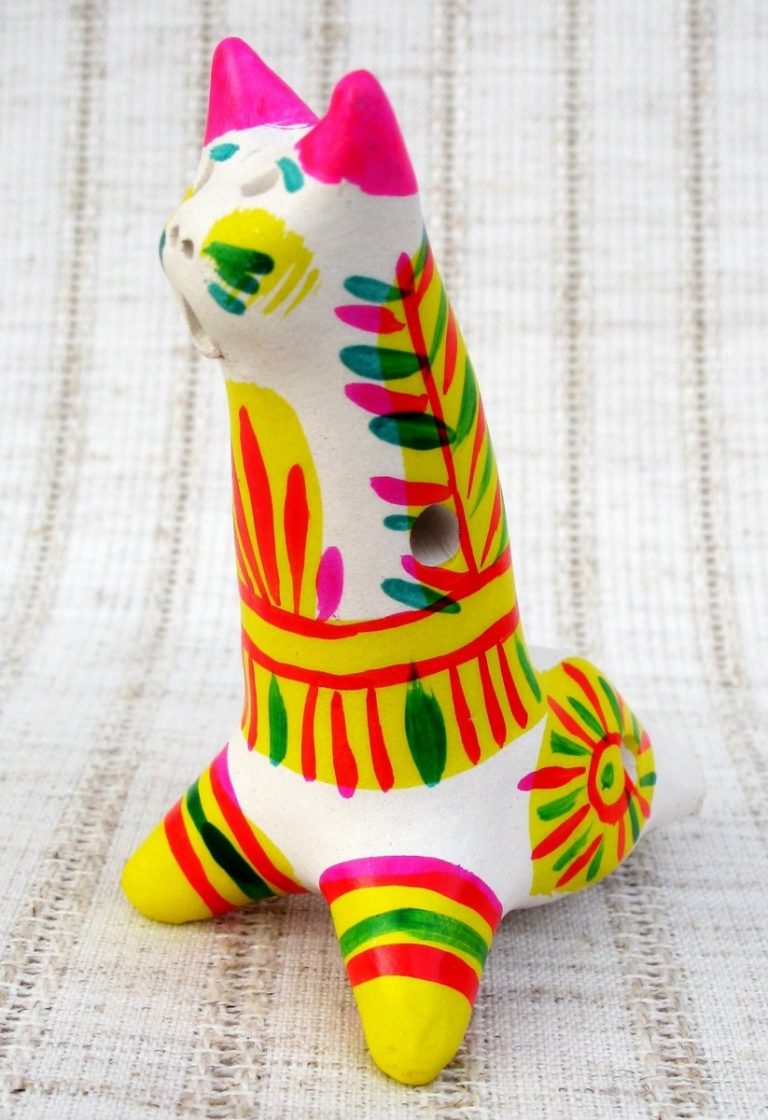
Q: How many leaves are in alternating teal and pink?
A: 9